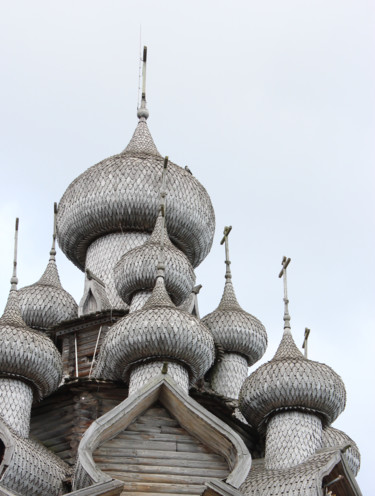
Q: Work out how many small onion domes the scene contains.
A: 7